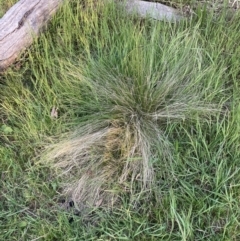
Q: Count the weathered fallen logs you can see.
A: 2